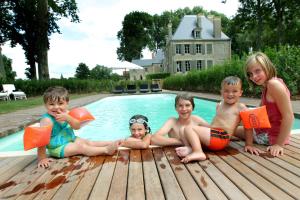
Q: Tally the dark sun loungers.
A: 4